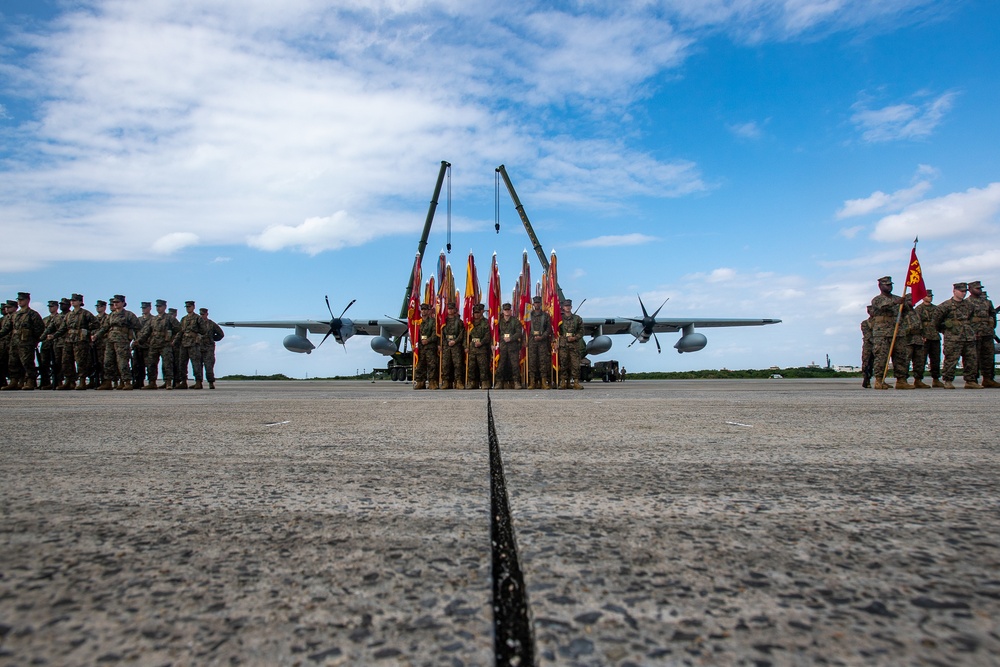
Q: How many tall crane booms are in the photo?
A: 2